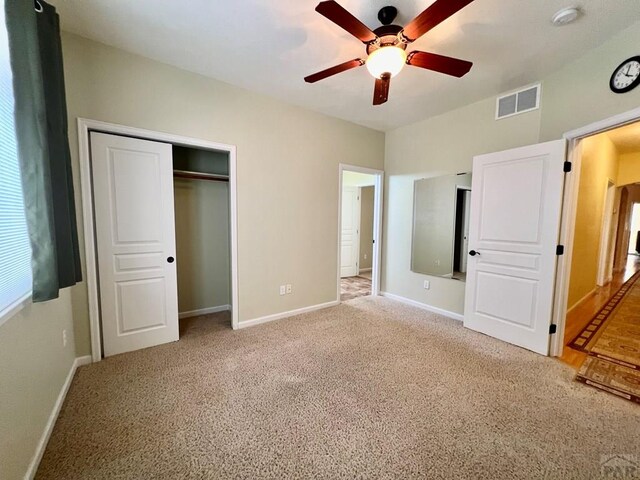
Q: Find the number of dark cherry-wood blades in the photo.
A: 5